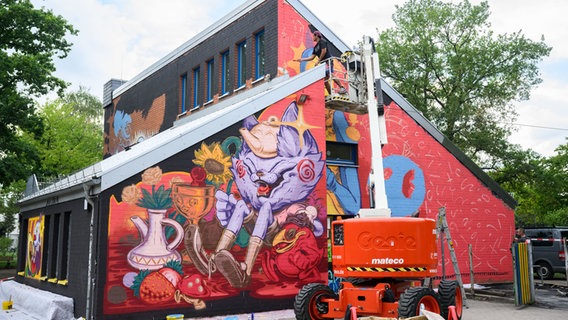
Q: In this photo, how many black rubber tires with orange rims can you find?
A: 3